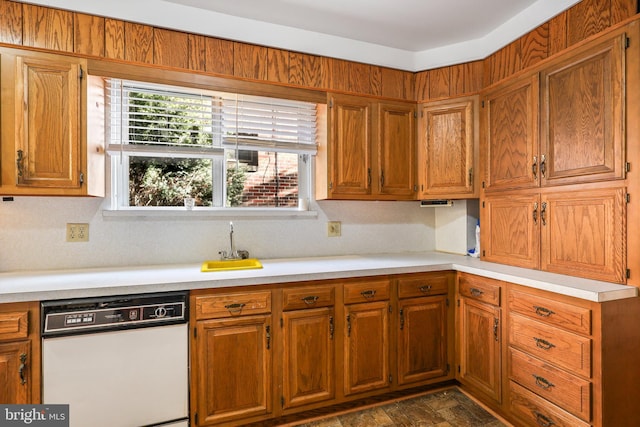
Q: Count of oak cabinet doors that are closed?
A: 14